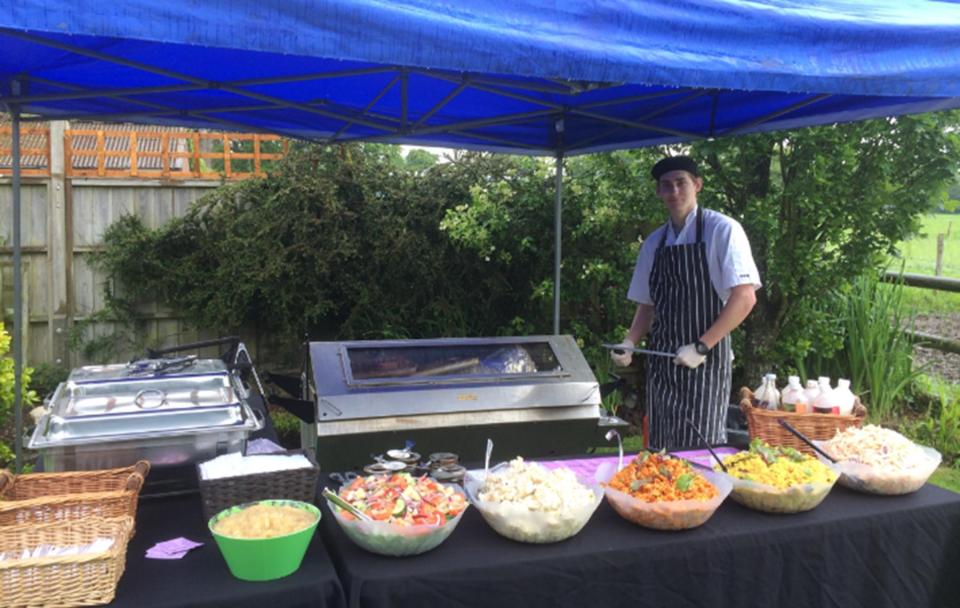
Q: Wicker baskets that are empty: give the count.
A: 1